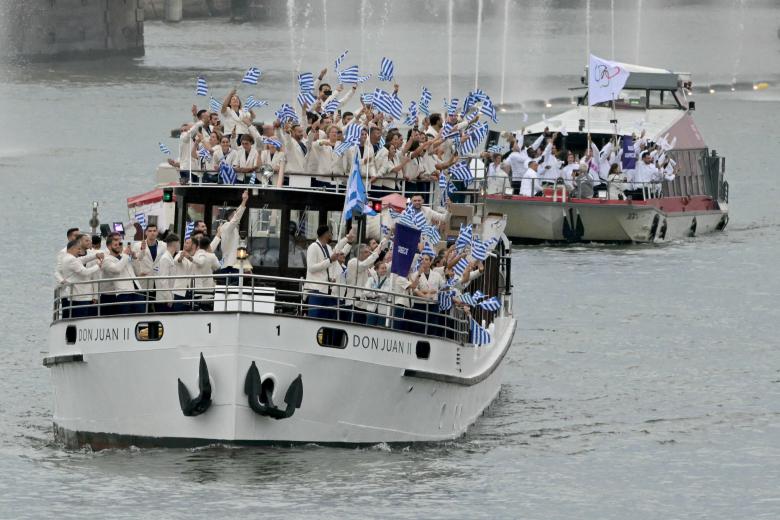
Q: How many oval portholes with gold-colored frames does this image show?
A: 2